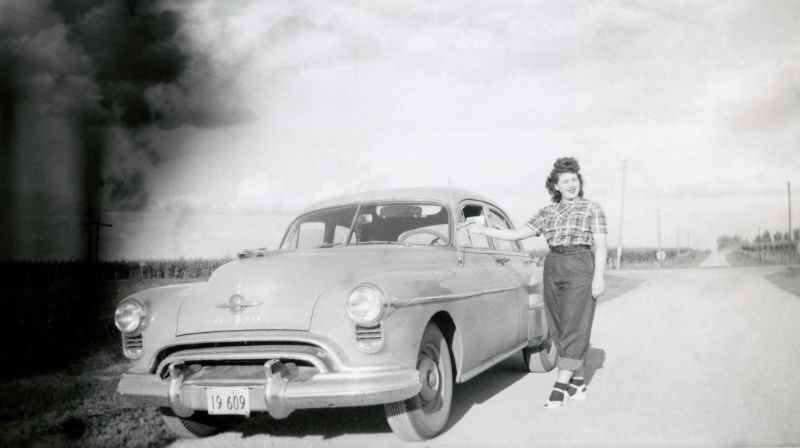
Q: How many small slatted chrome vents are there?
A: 2